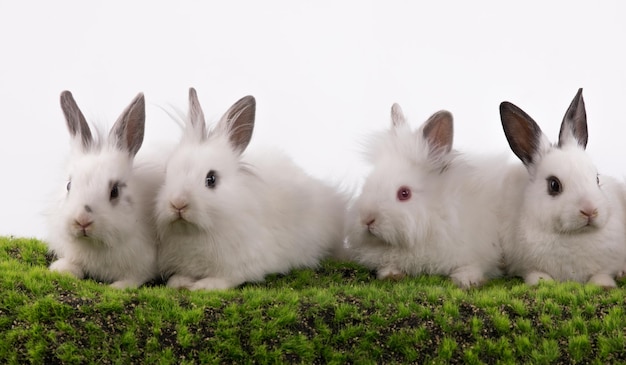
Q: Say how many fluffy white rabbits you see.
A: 4